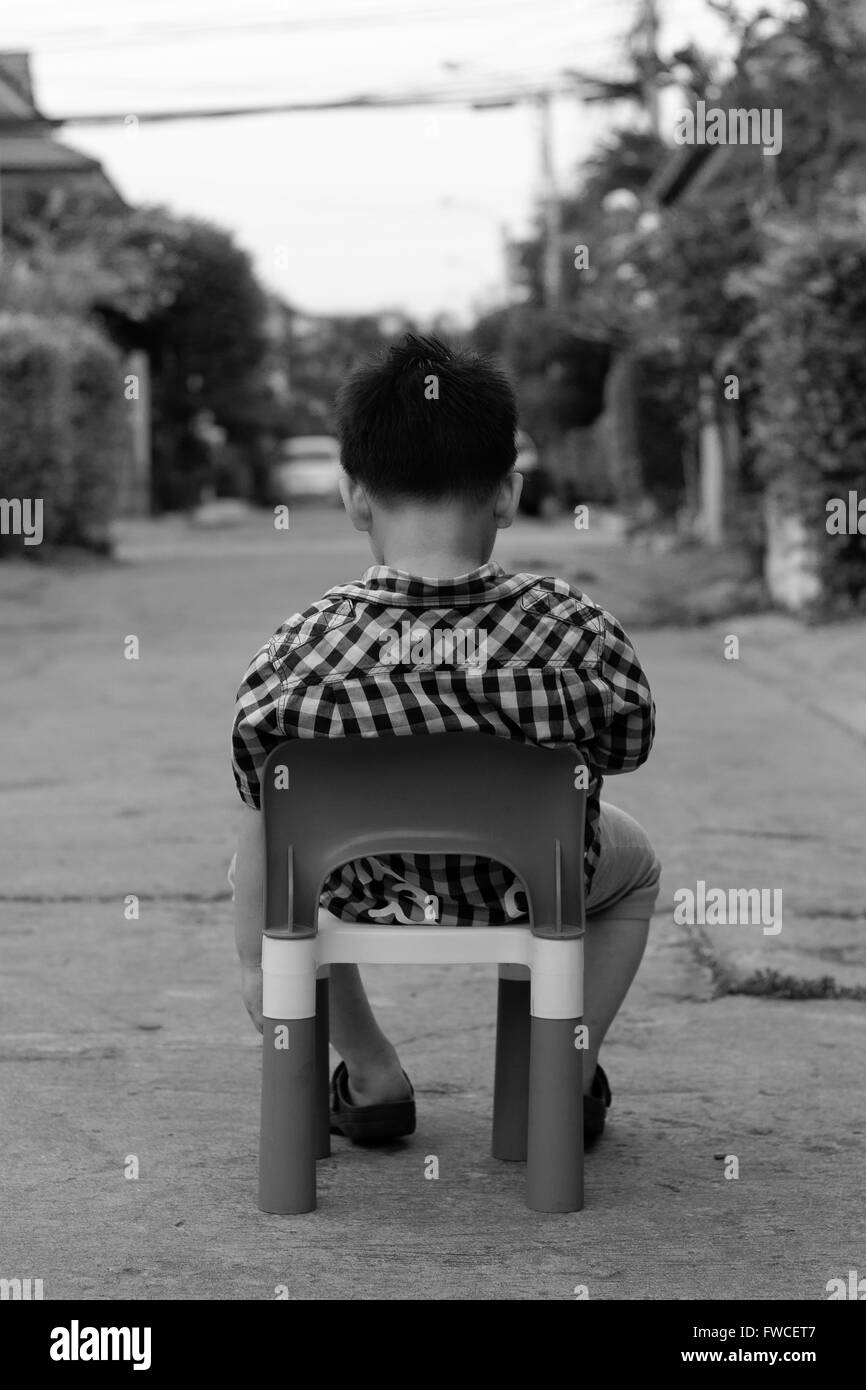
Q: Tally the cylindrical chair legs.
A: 4